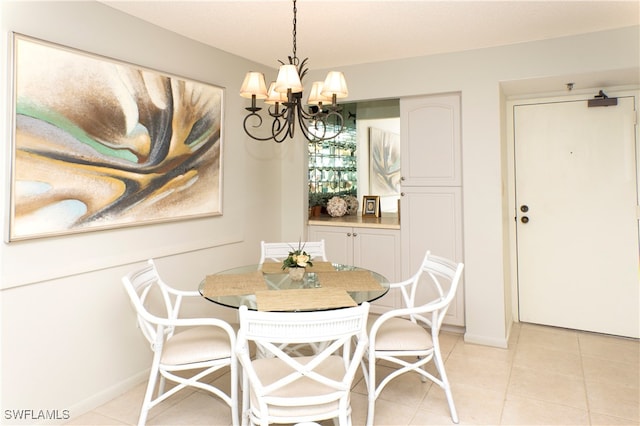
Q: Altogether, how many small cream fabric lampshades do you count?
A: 5